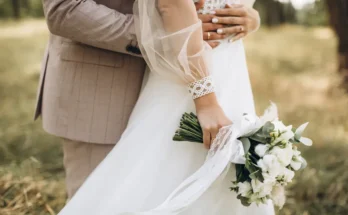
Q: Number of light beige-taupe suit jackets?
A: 1